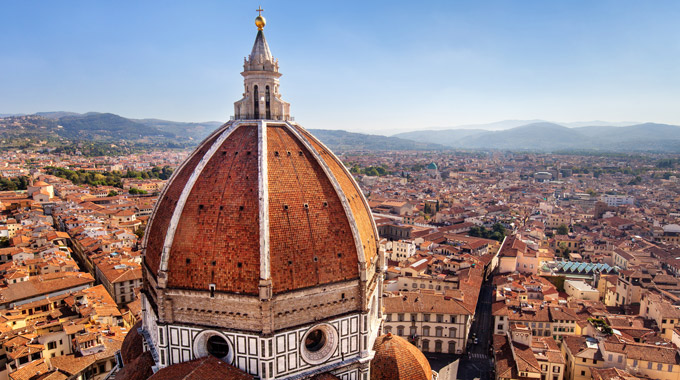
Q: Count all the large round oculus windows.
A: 2